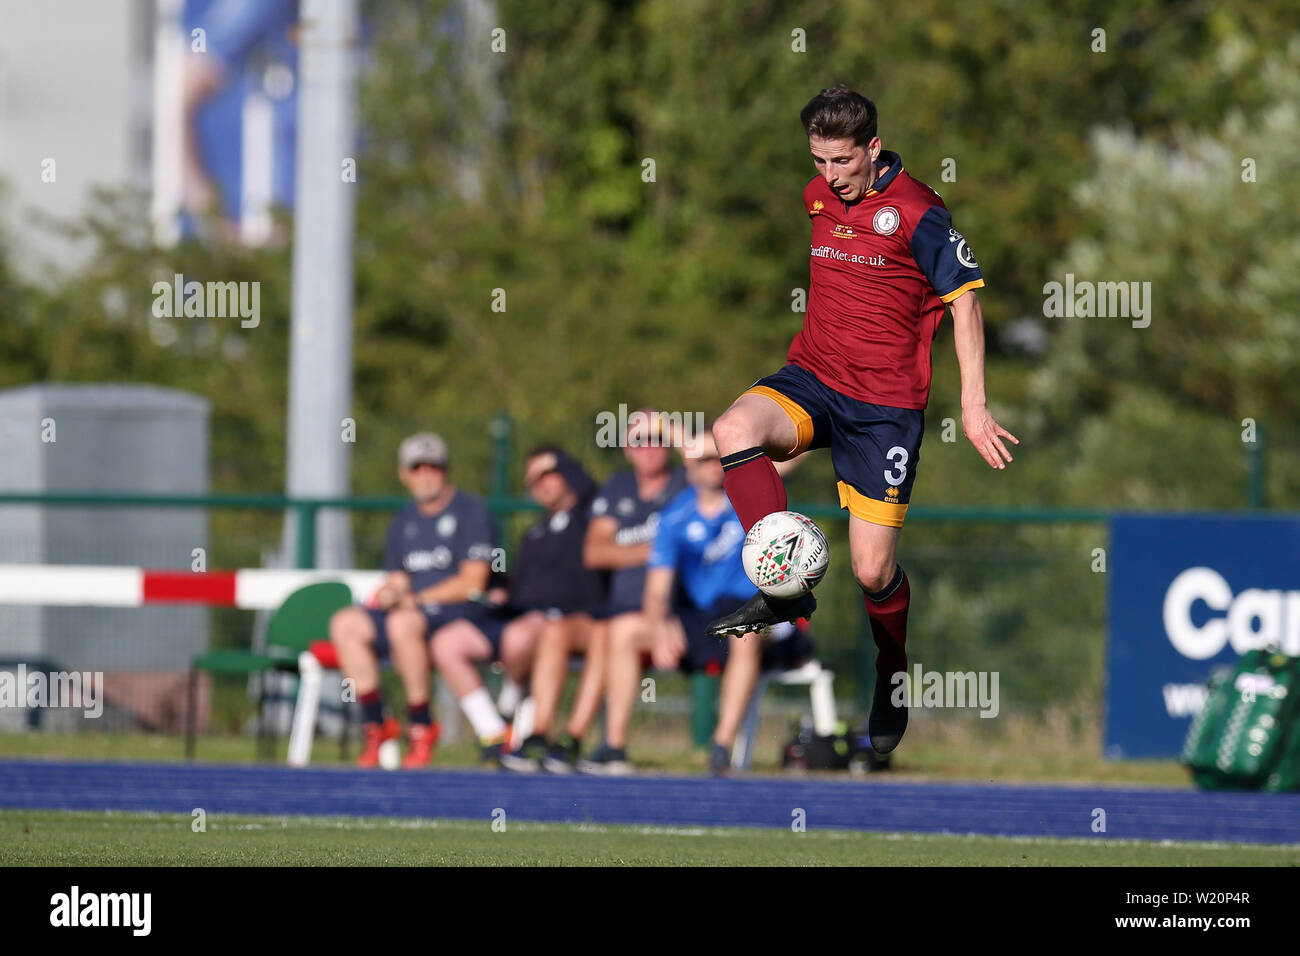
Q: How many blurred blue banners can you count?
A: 2